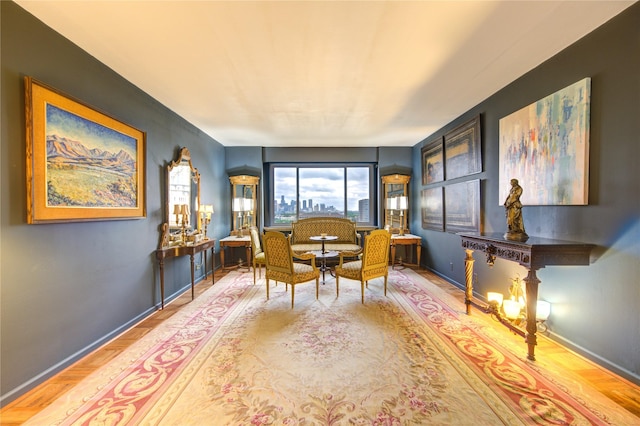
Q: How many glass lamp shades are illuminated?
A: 3